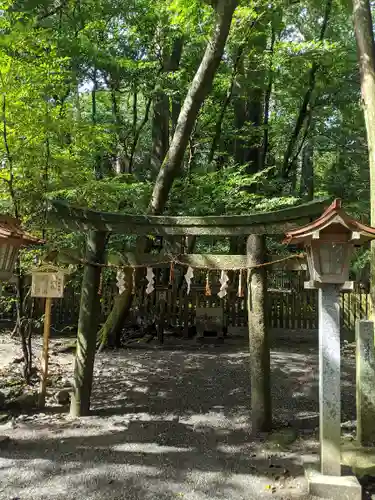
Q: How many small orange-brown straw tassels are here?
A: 5